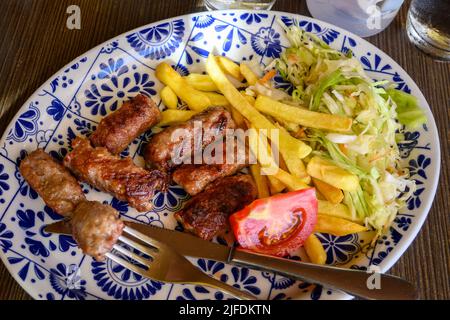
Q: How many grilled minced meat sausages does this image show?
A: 7